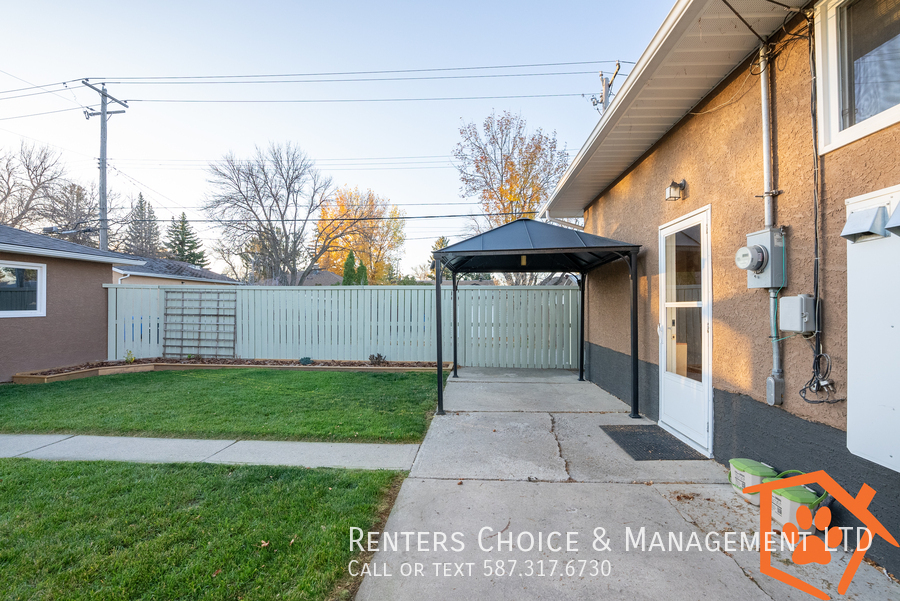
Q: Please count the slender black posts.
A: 4